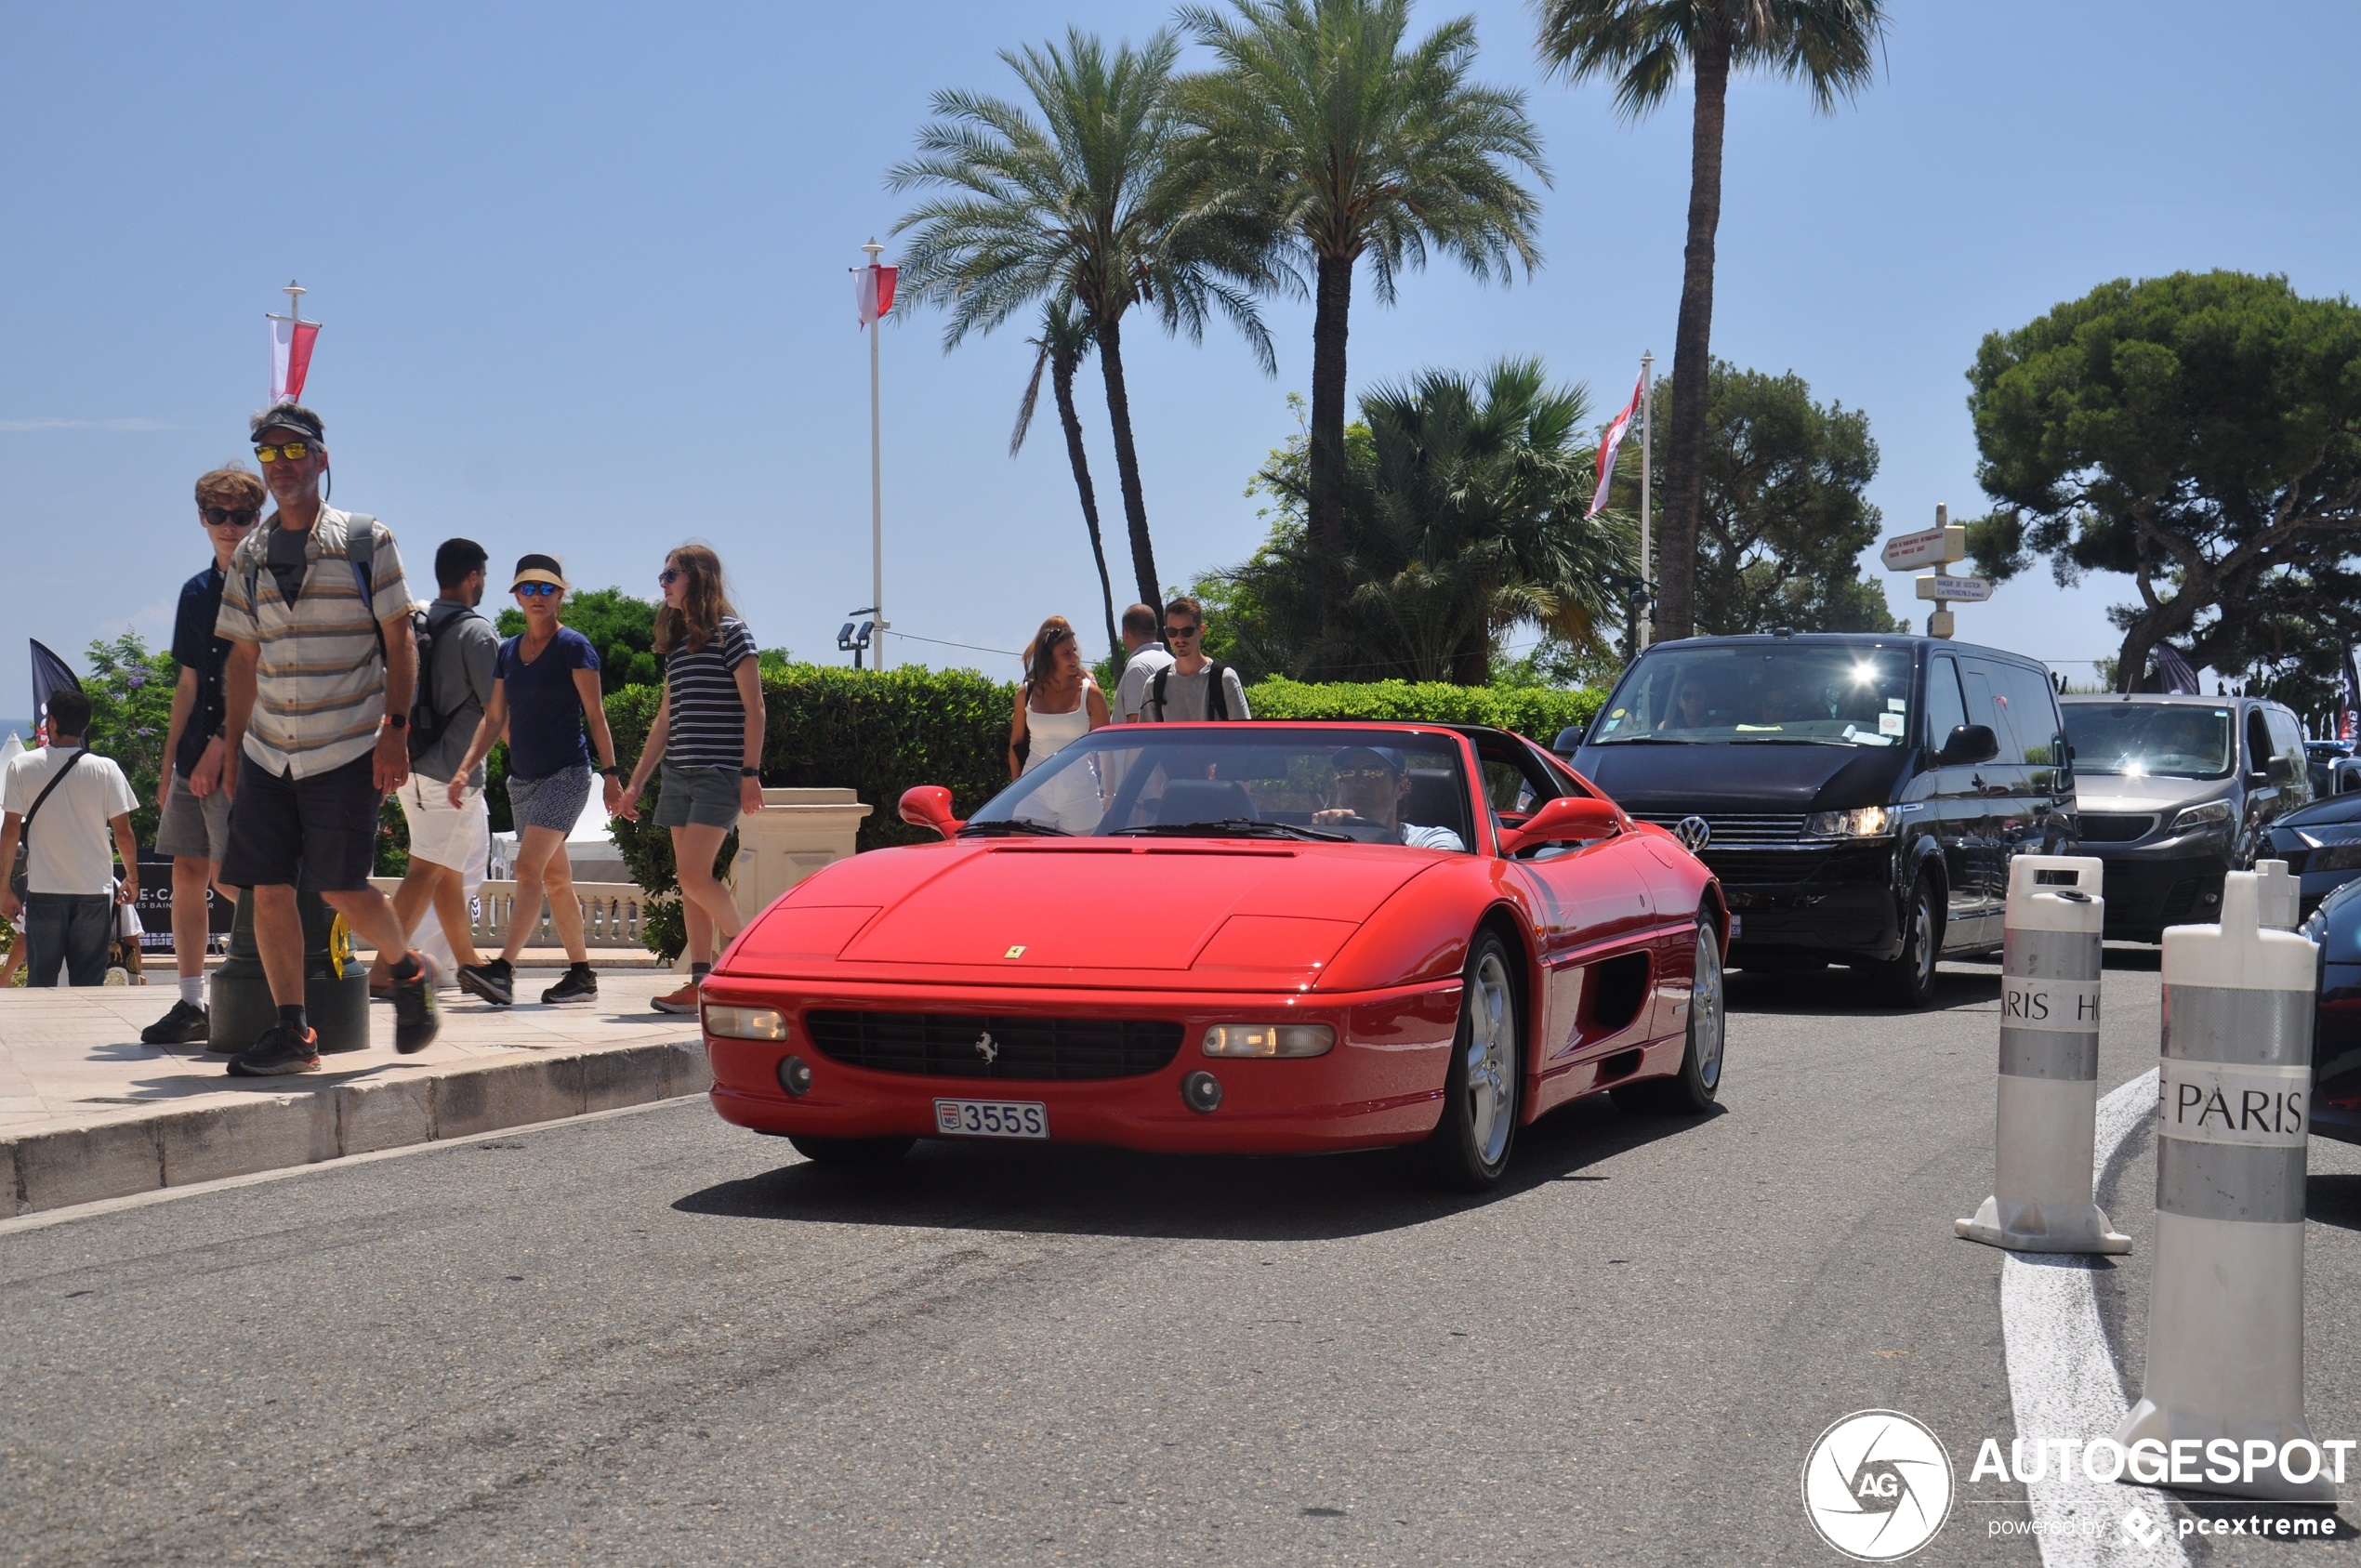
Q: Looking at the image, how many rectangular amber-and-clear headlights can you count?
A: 2